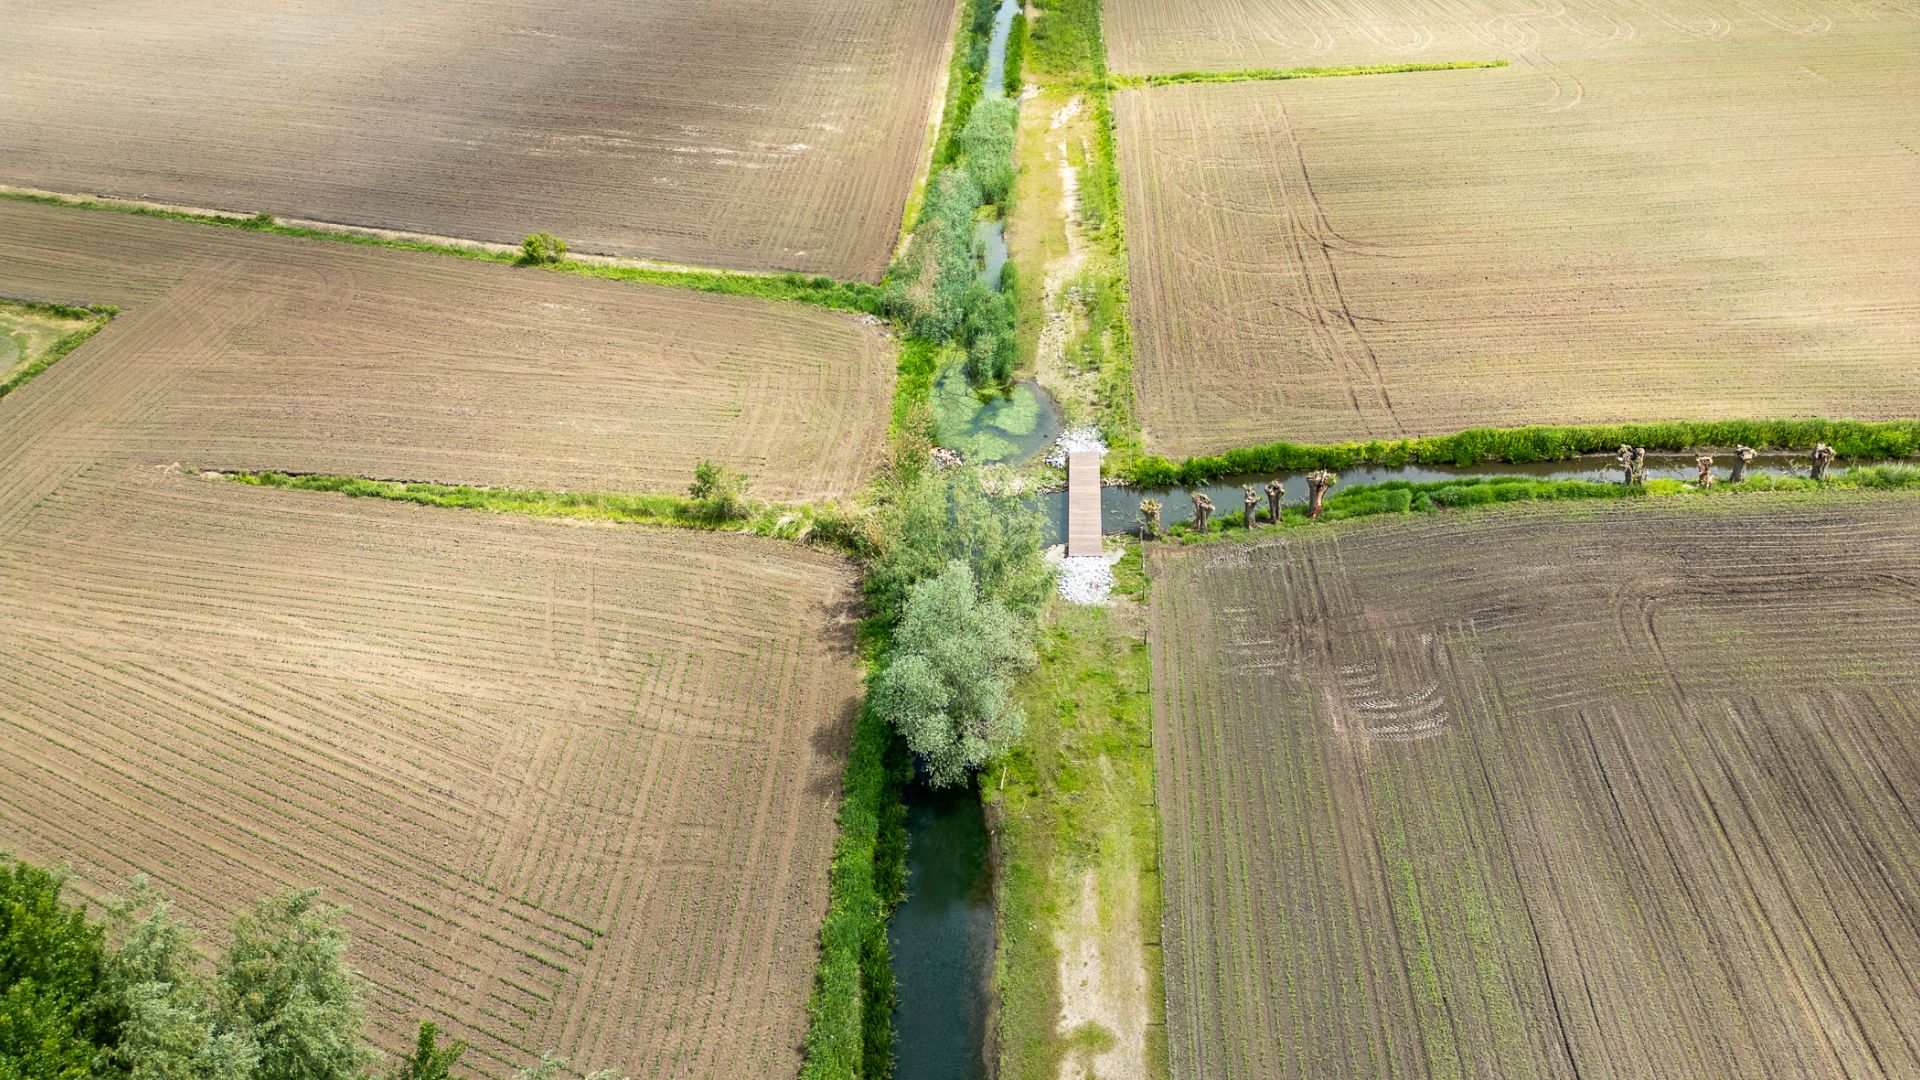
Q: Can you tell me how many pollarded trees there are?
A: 9